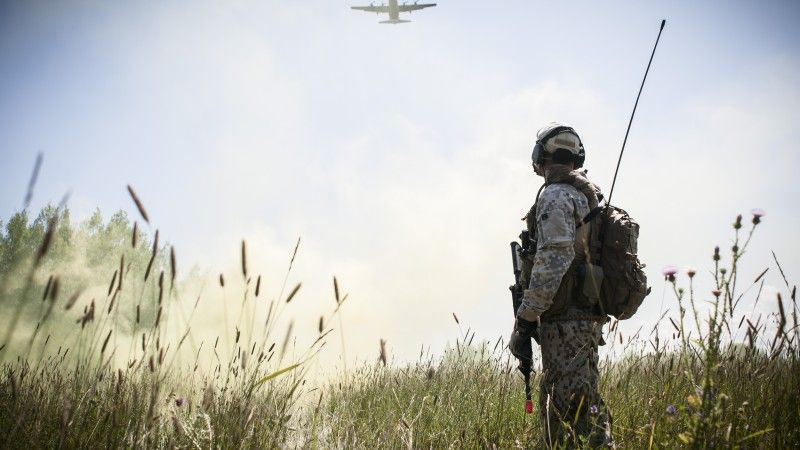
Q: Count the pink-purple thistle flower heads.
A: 2